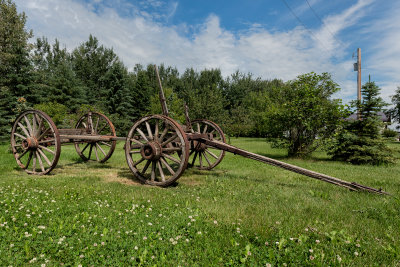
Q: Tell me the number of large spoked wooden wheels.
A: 4